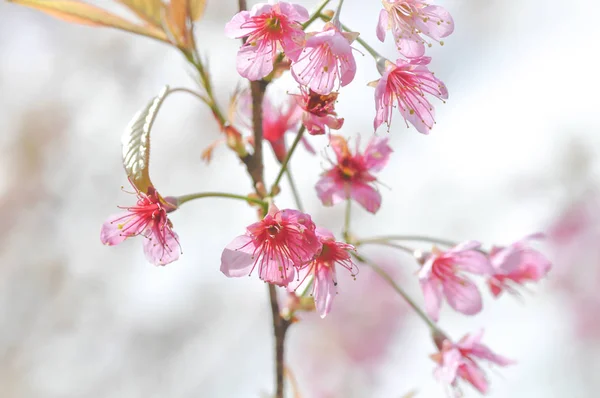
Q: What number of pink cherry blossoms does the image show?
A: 13